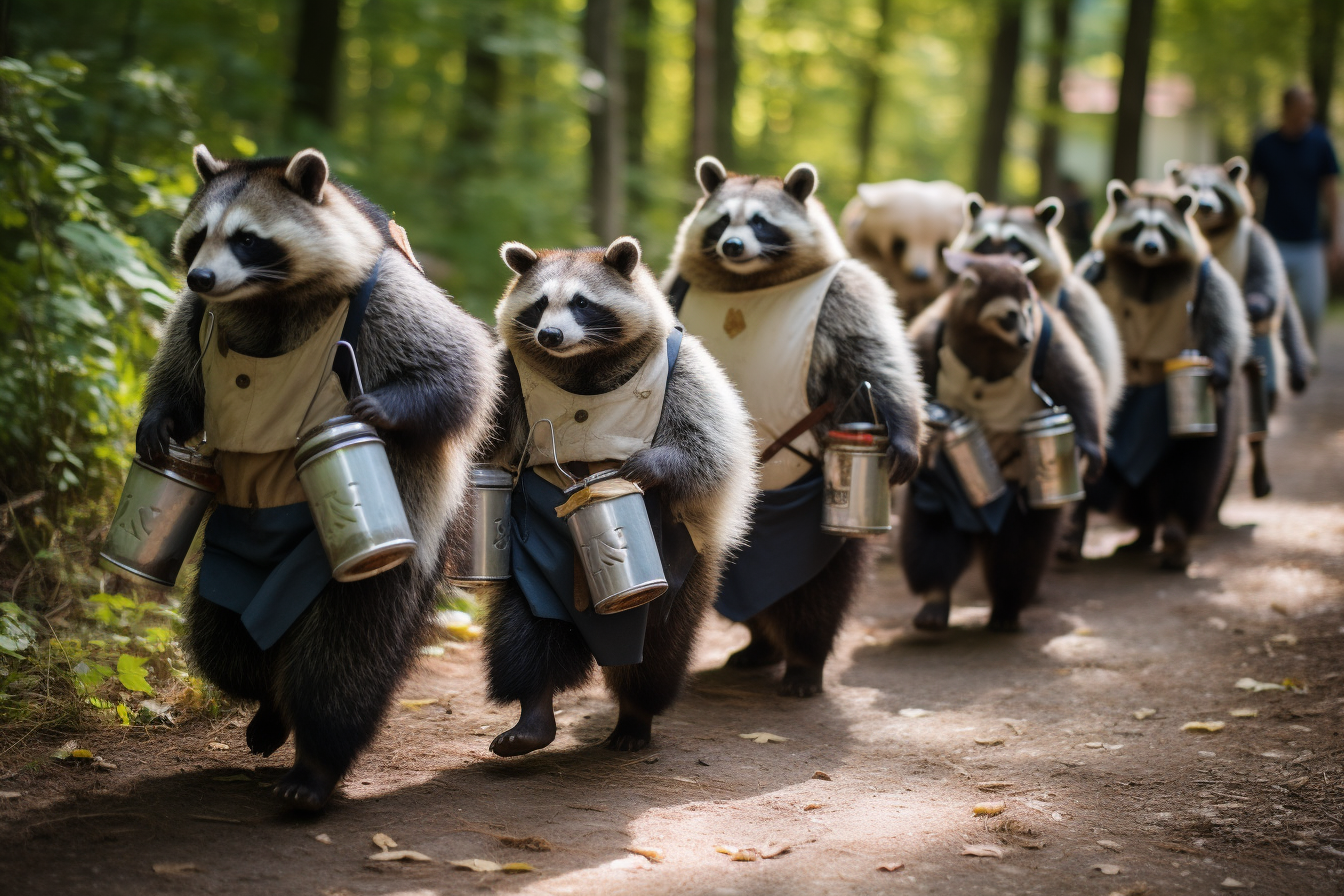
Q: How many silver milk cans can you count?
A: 8